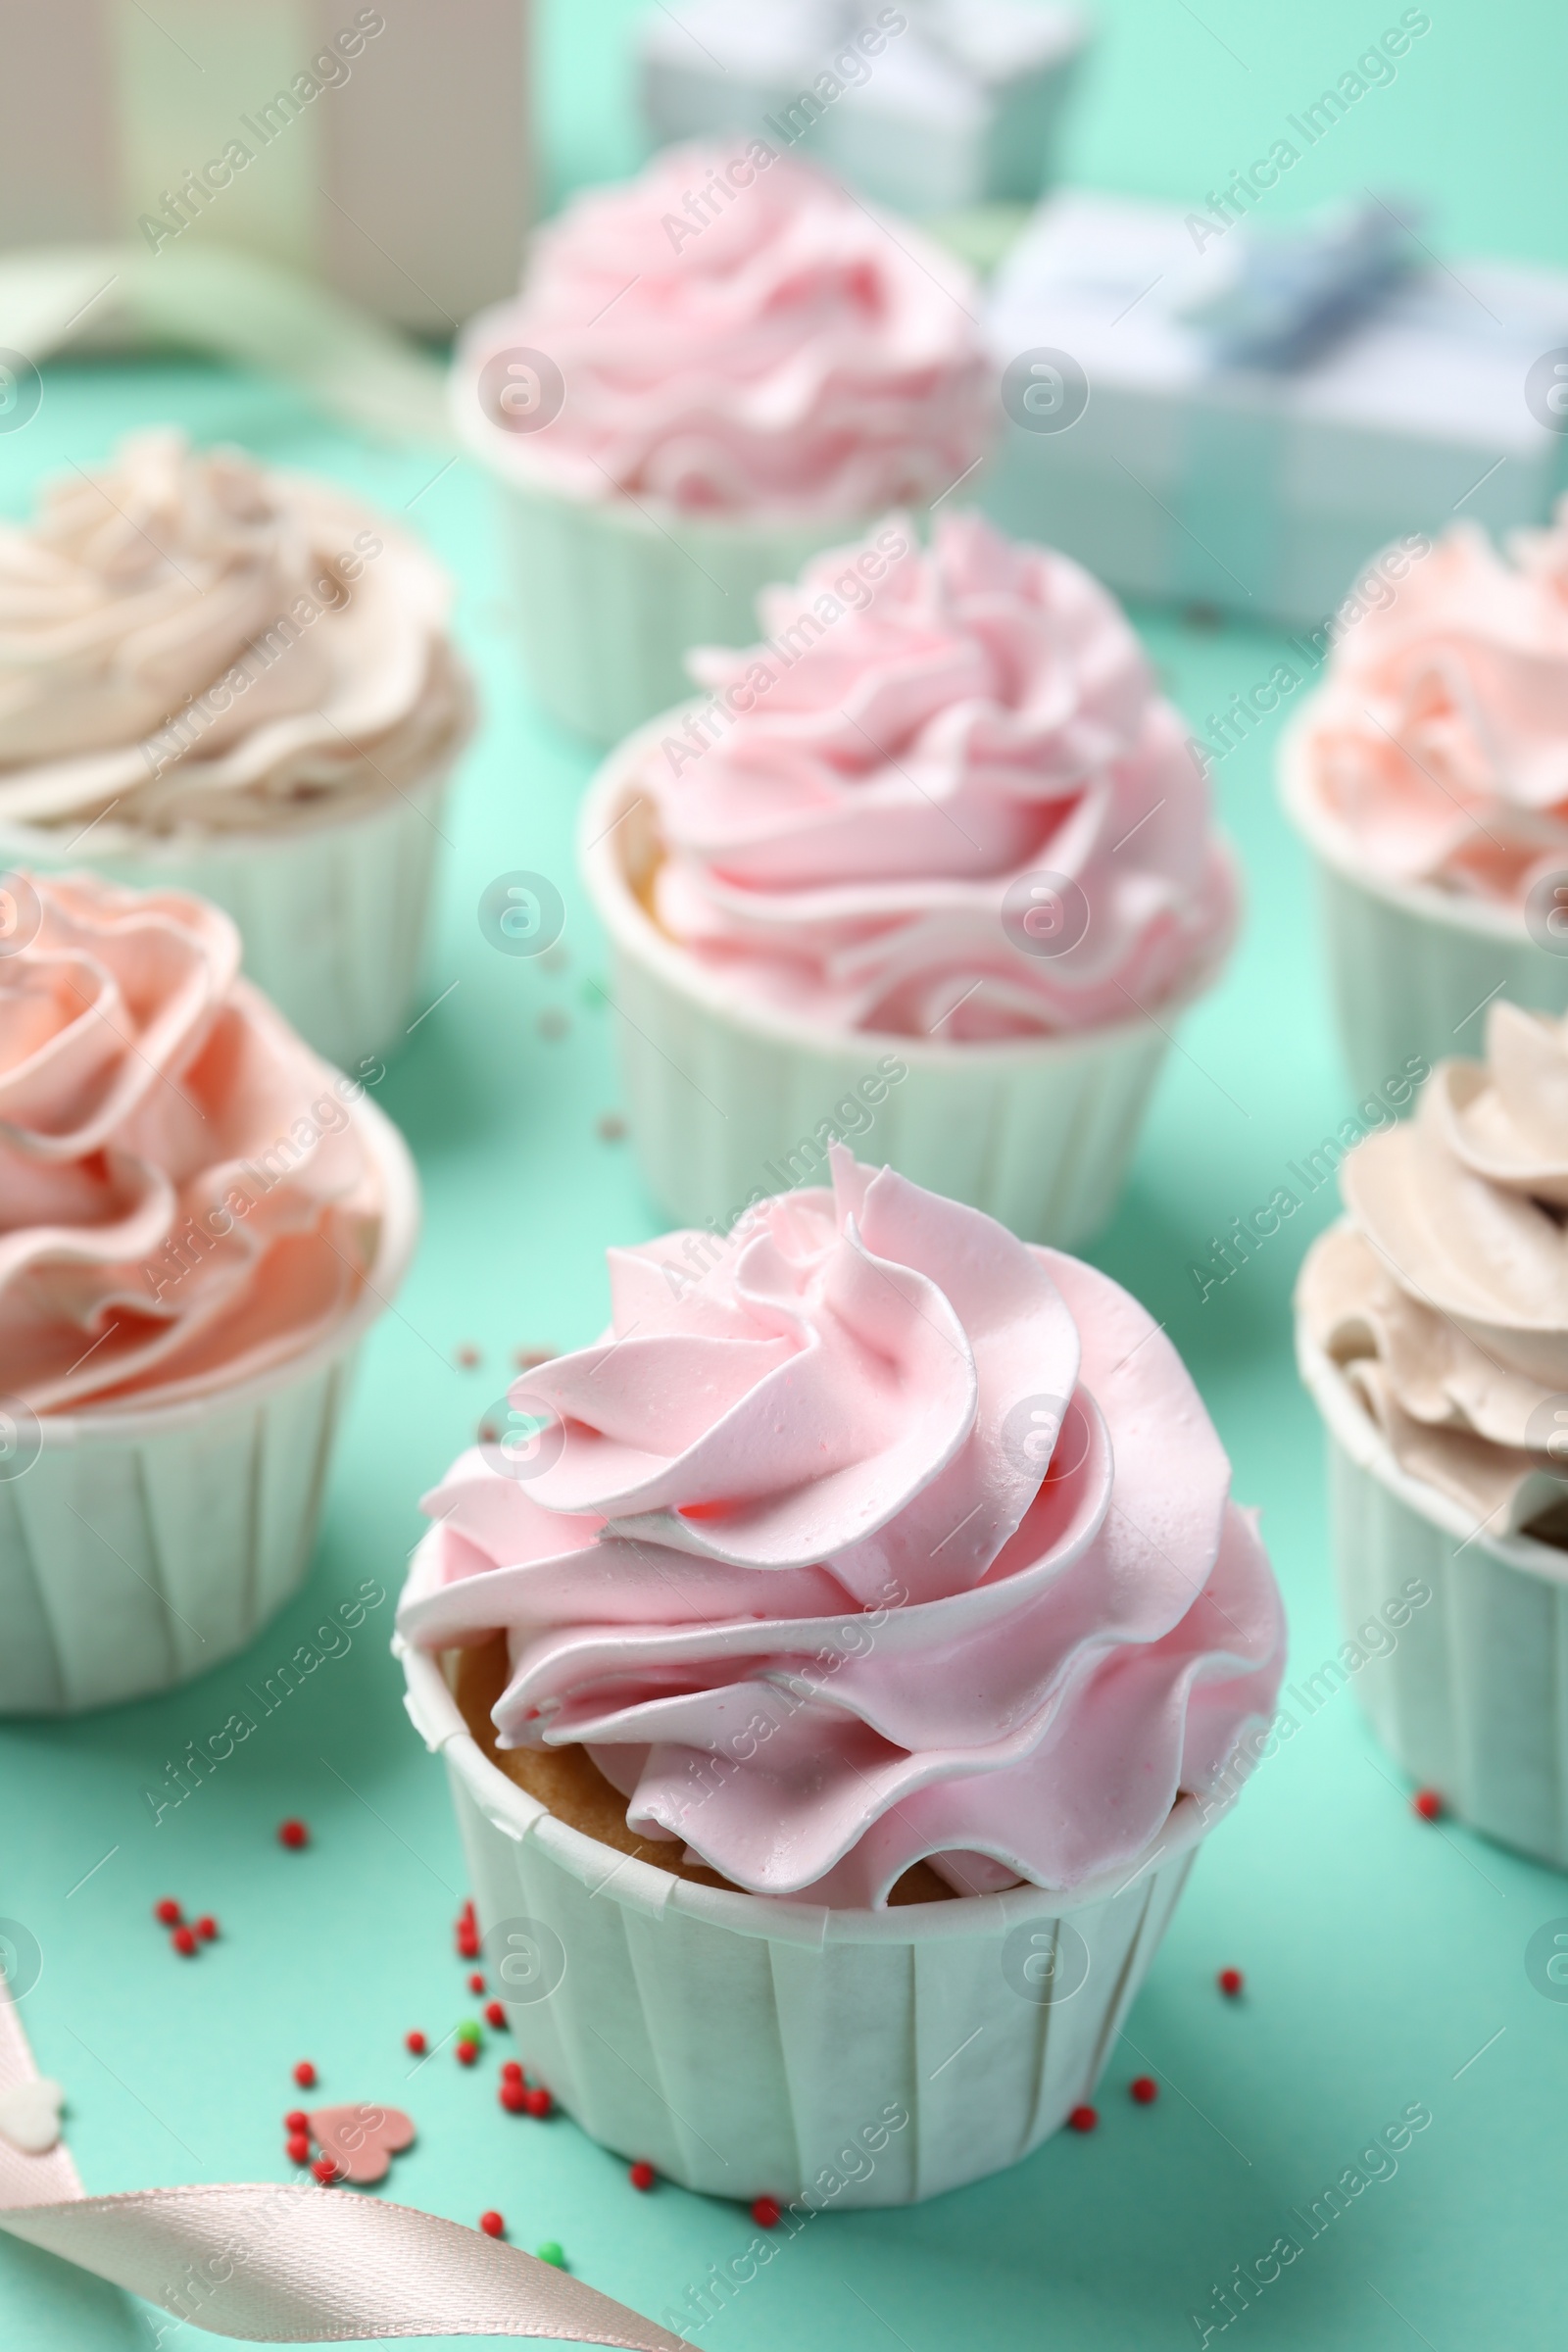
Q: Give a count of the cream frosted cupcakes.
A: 2